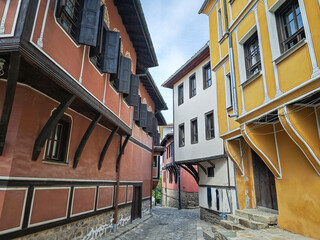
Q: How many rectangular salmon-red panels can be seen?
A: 6